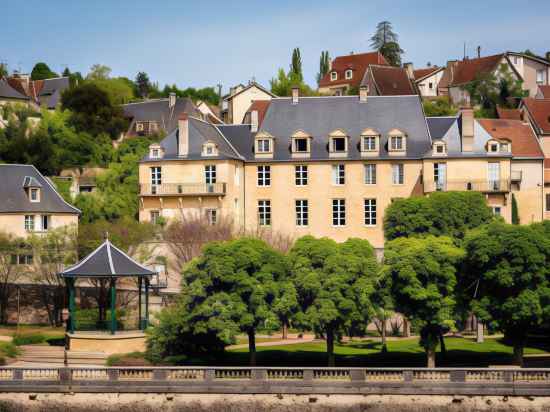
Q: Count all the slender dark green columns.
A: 4